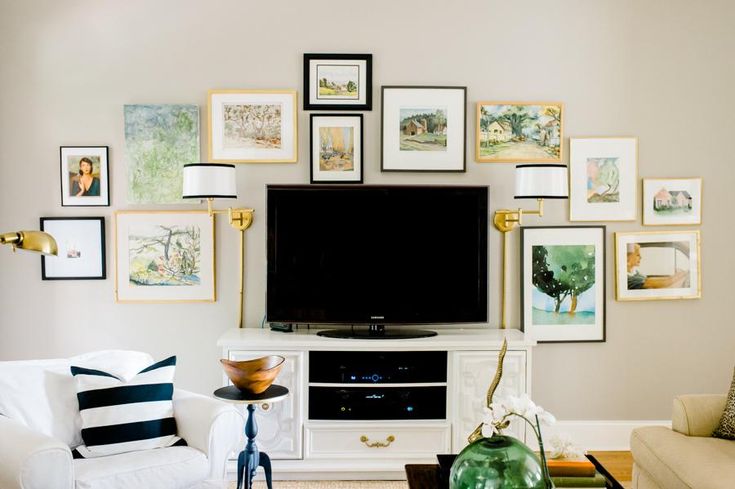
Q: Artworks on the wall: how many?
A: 13